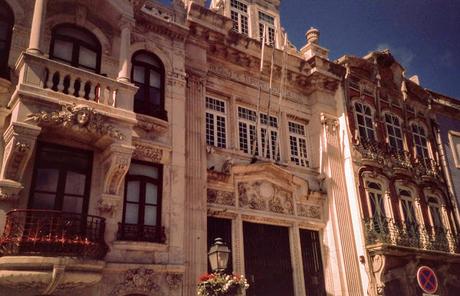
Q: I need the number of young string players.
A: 0